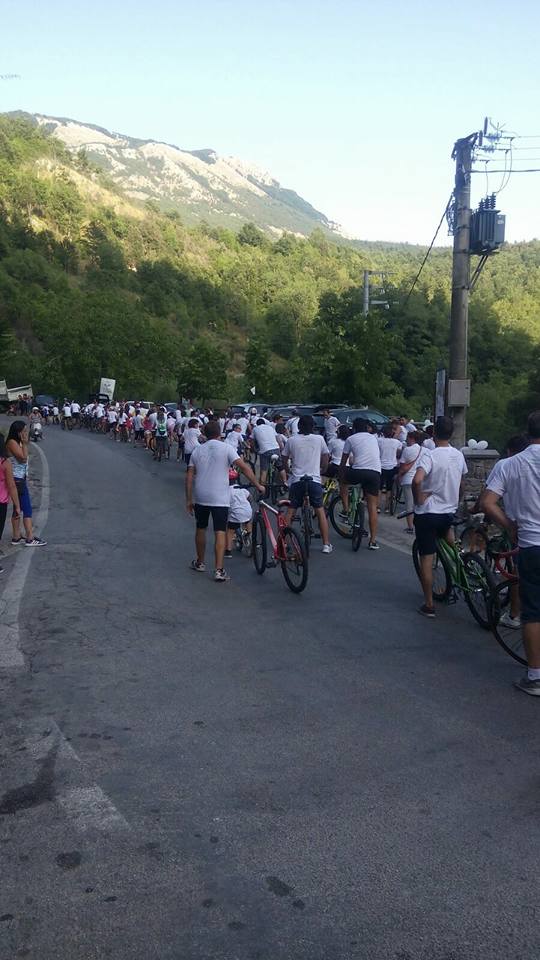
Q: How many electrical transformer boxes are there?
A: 1